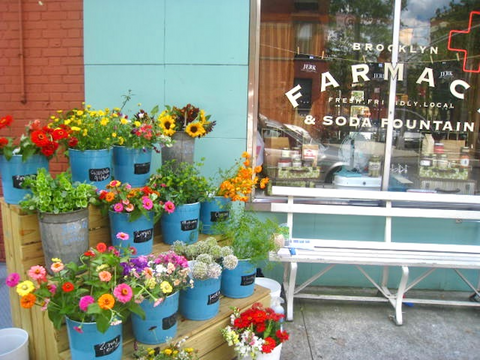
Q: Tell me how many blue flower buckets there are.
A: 10